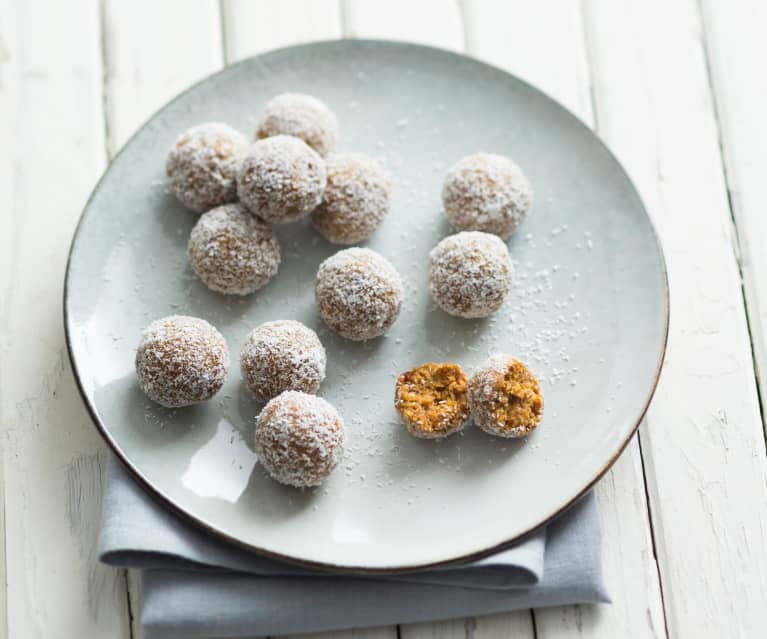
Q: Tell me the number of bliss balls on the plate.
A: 12